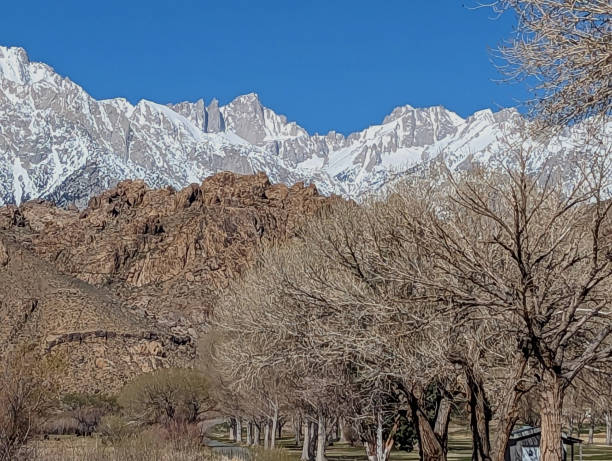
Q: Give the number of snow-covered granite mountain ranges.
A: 1